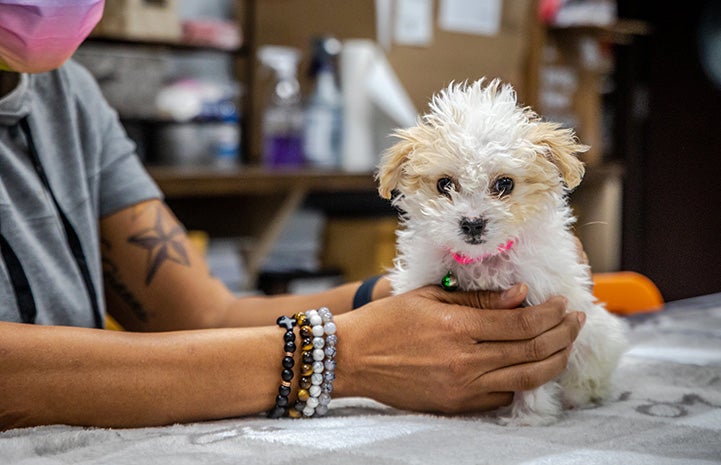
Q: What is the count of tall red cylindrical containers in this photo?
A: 0